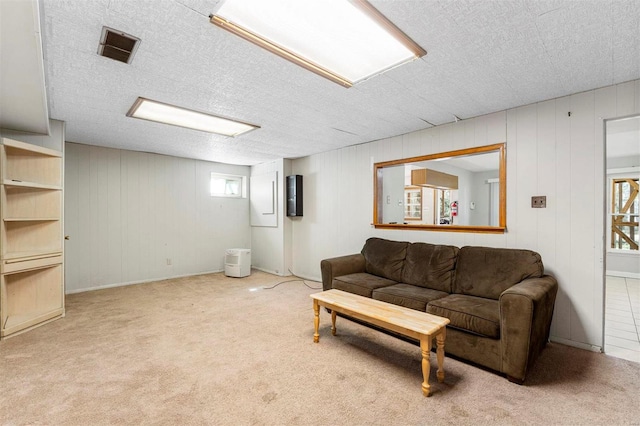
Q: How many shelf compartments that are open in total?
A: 4